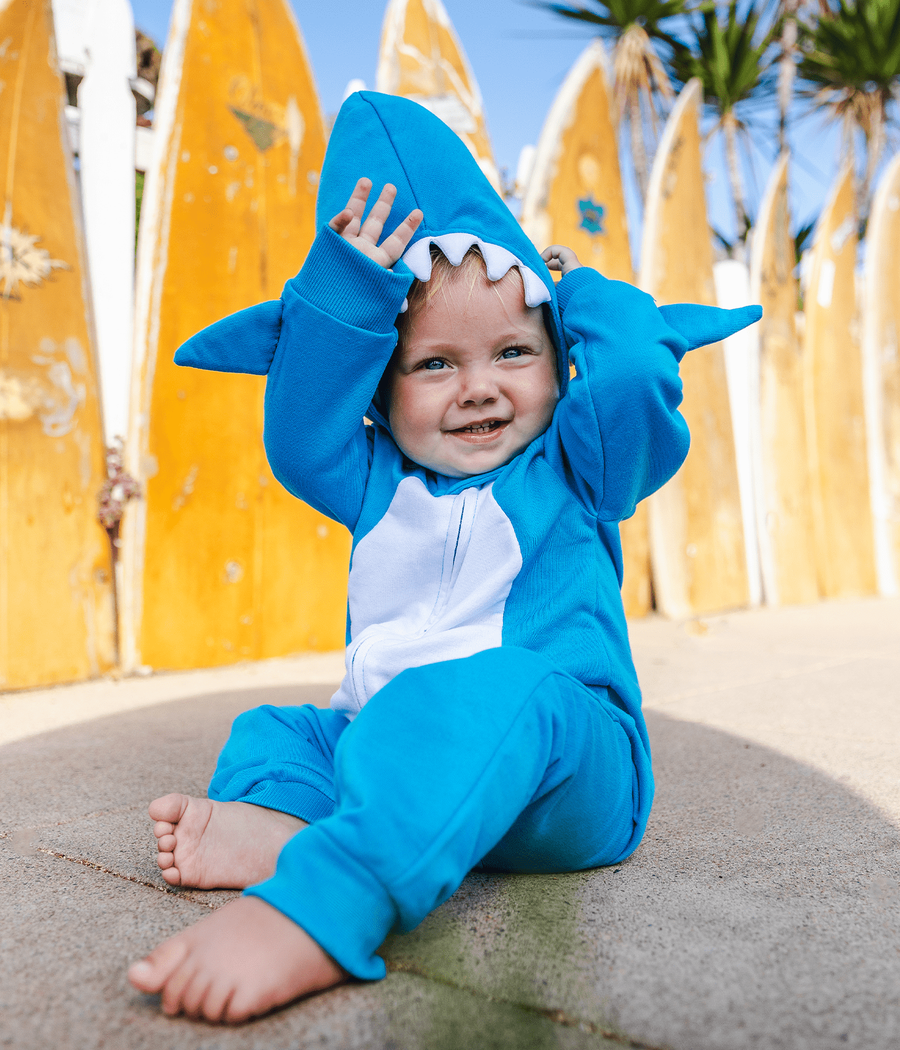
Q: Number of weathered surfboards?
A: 8